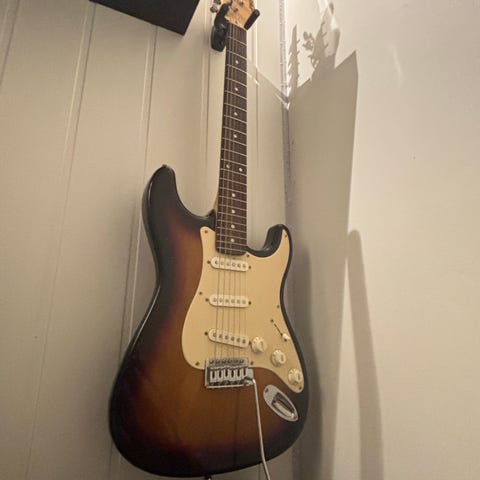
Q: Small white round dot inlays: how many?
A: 10